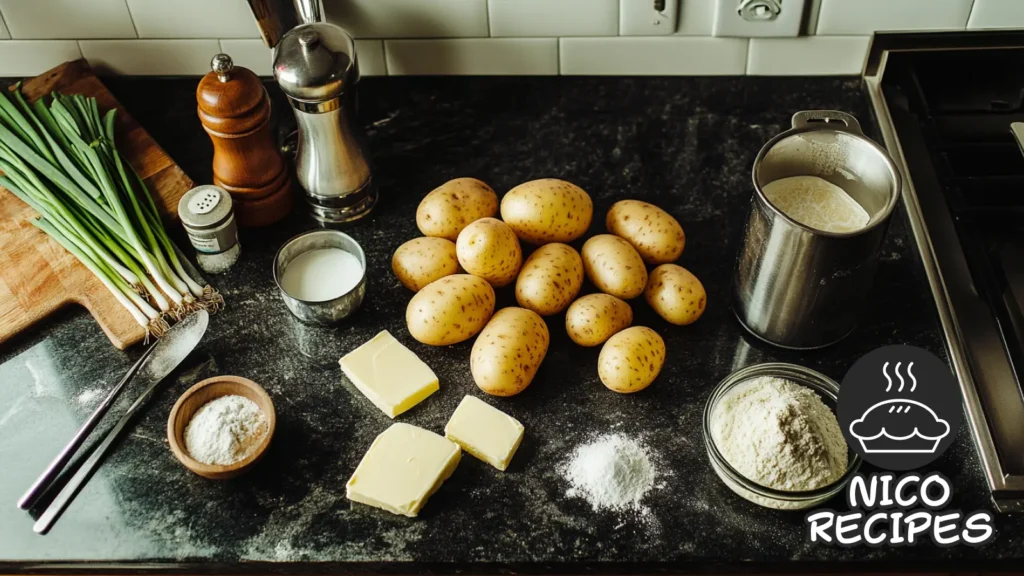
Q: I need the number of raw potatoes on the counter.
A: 12